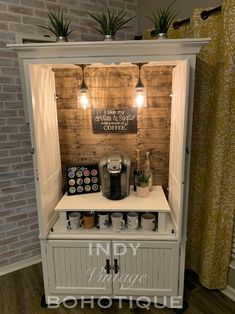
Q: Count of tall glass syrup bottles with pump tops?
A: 2